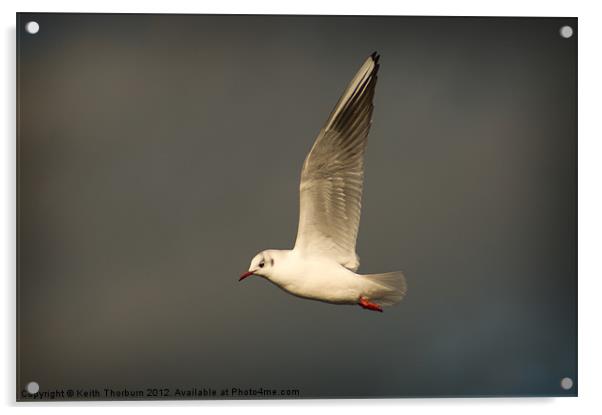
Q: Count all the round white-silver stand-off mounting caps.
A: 4